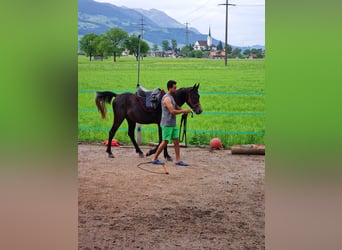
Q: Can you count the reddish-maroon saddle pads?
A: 1